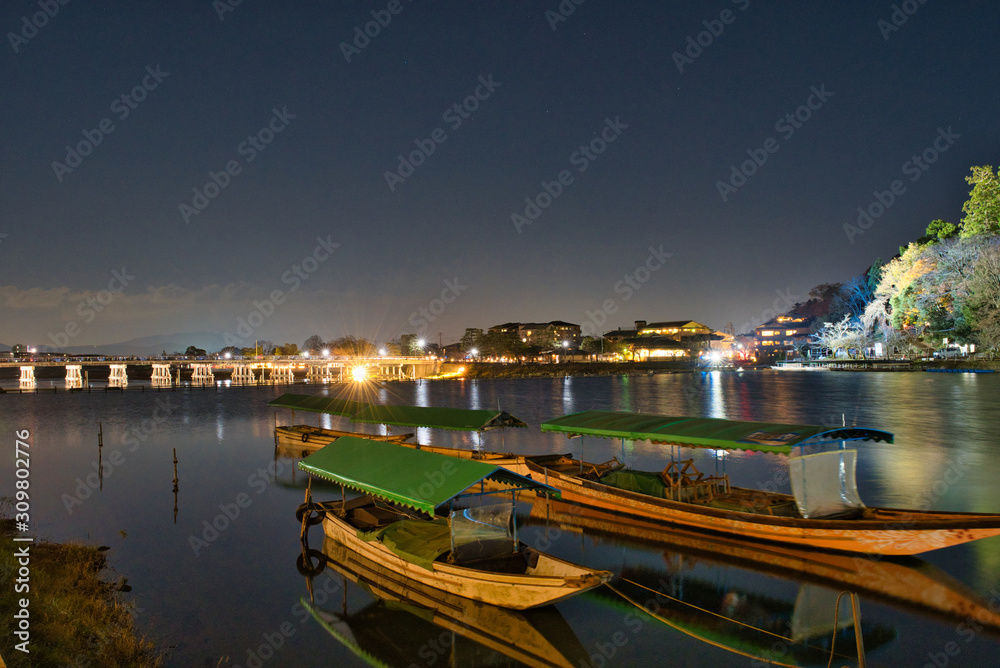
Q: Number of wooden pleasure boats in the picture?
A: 4